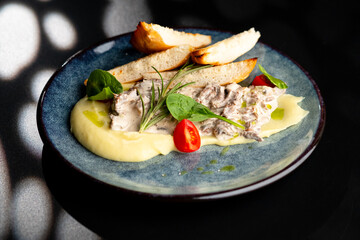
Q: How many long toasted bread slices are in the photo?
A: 4